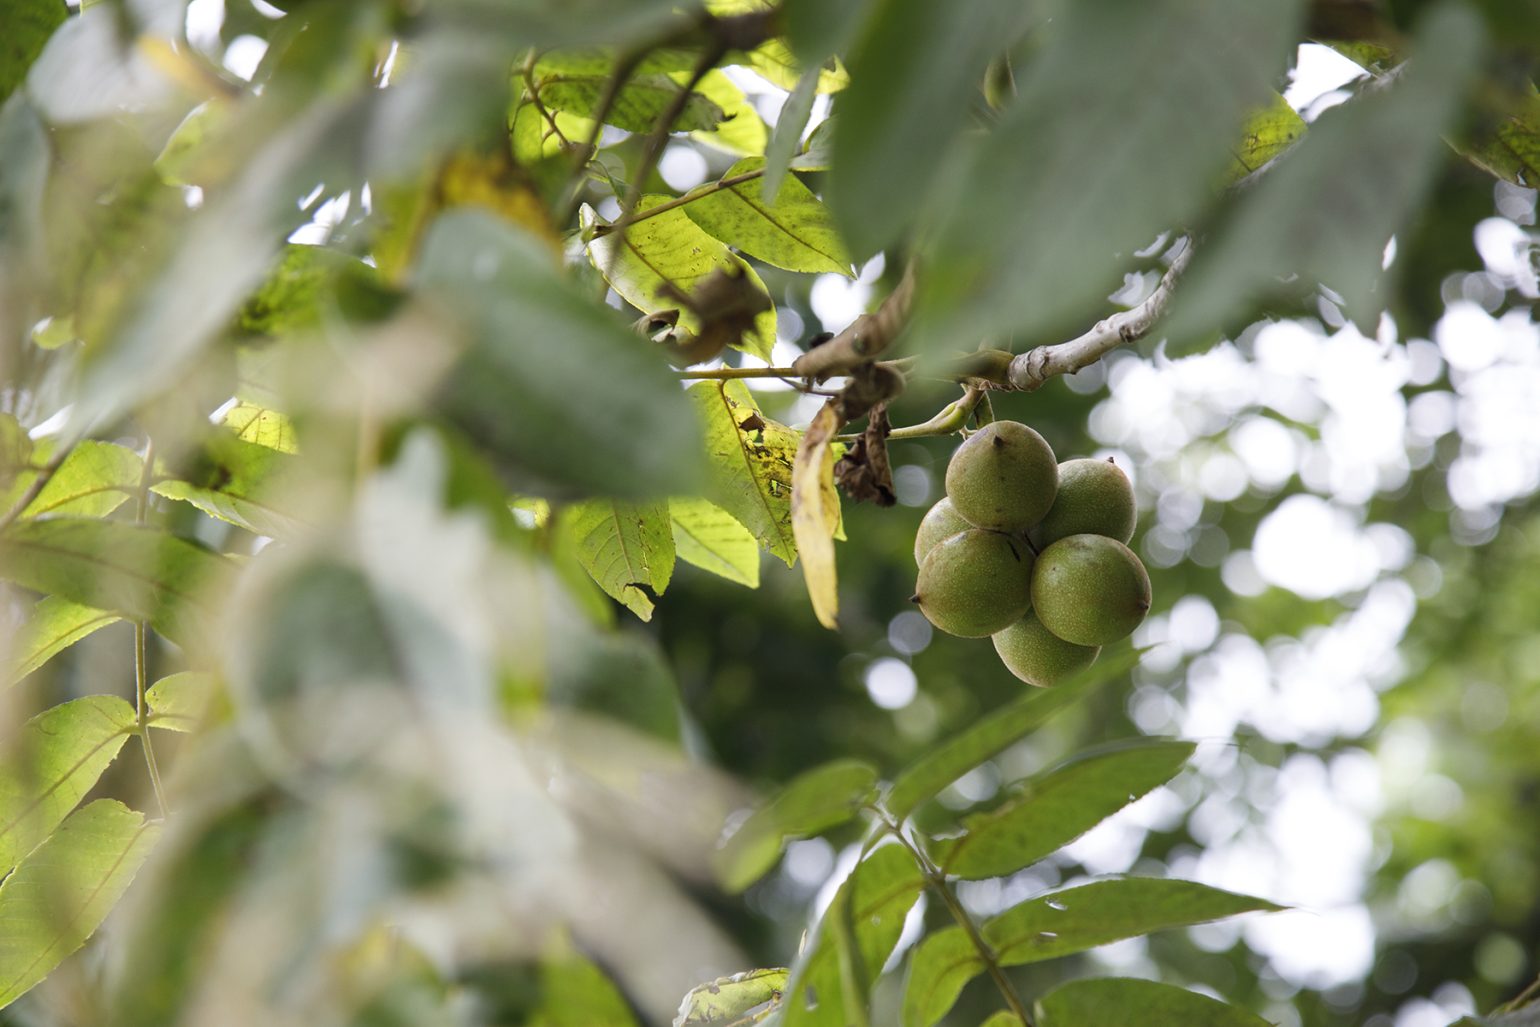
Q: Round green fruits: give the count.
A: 6